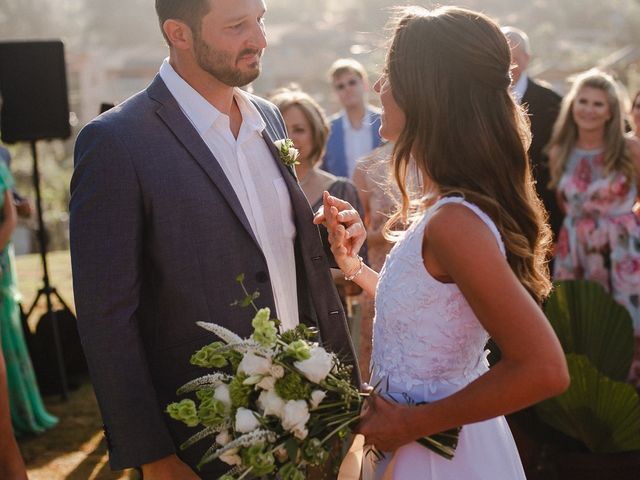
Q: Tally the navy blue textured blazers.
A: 1